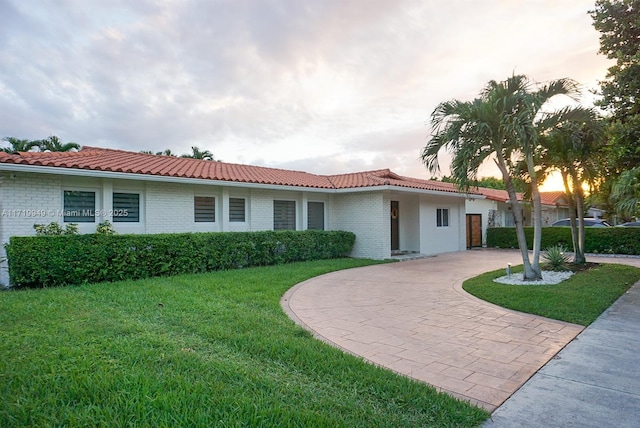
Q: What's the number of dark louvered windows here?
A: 6